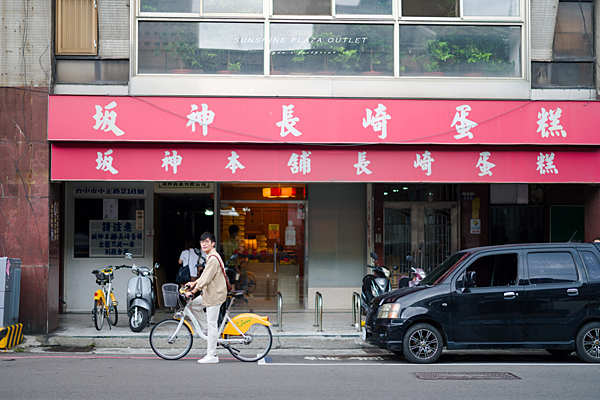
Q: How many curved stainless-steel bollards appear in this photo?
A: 3